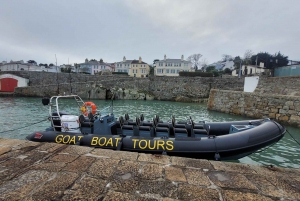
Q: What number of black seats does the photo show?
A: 12